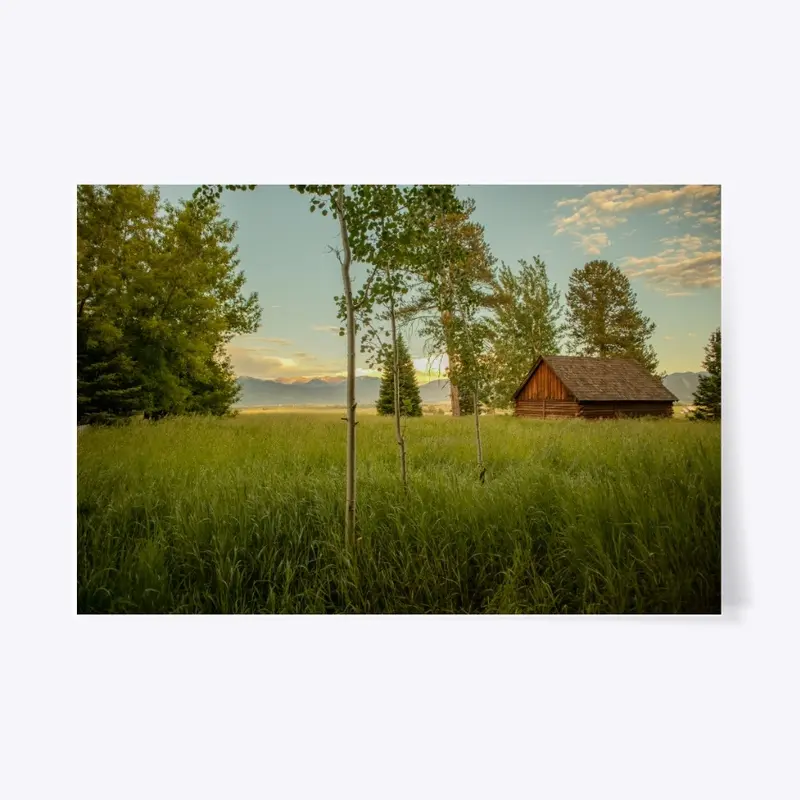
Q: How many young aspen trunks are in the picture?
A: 3